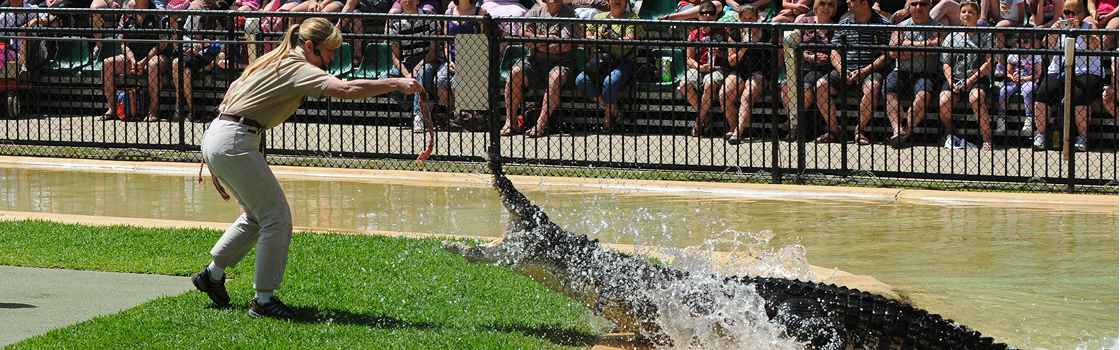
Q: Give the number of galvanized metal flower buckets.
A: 0